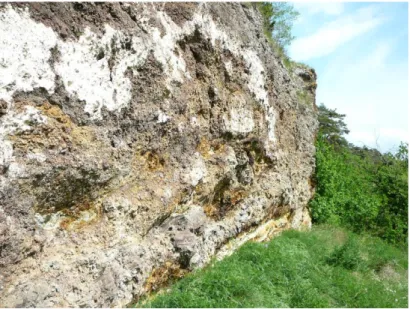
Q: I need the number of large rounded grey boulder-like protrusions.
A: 1